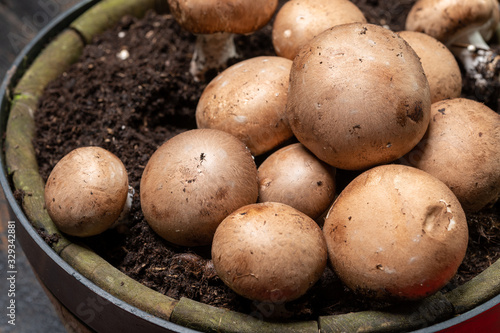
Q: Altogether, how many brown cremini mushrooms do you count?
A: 12